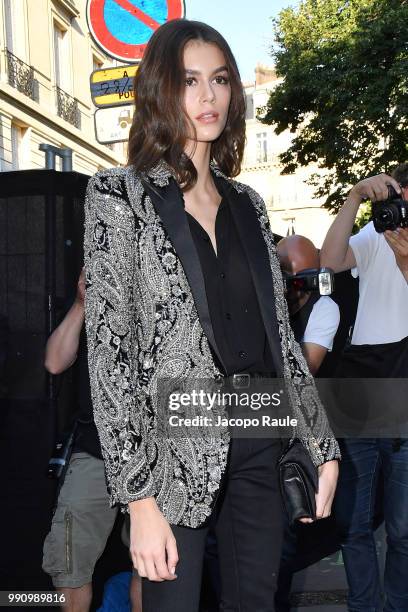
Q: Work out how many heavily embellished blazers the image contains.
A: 1